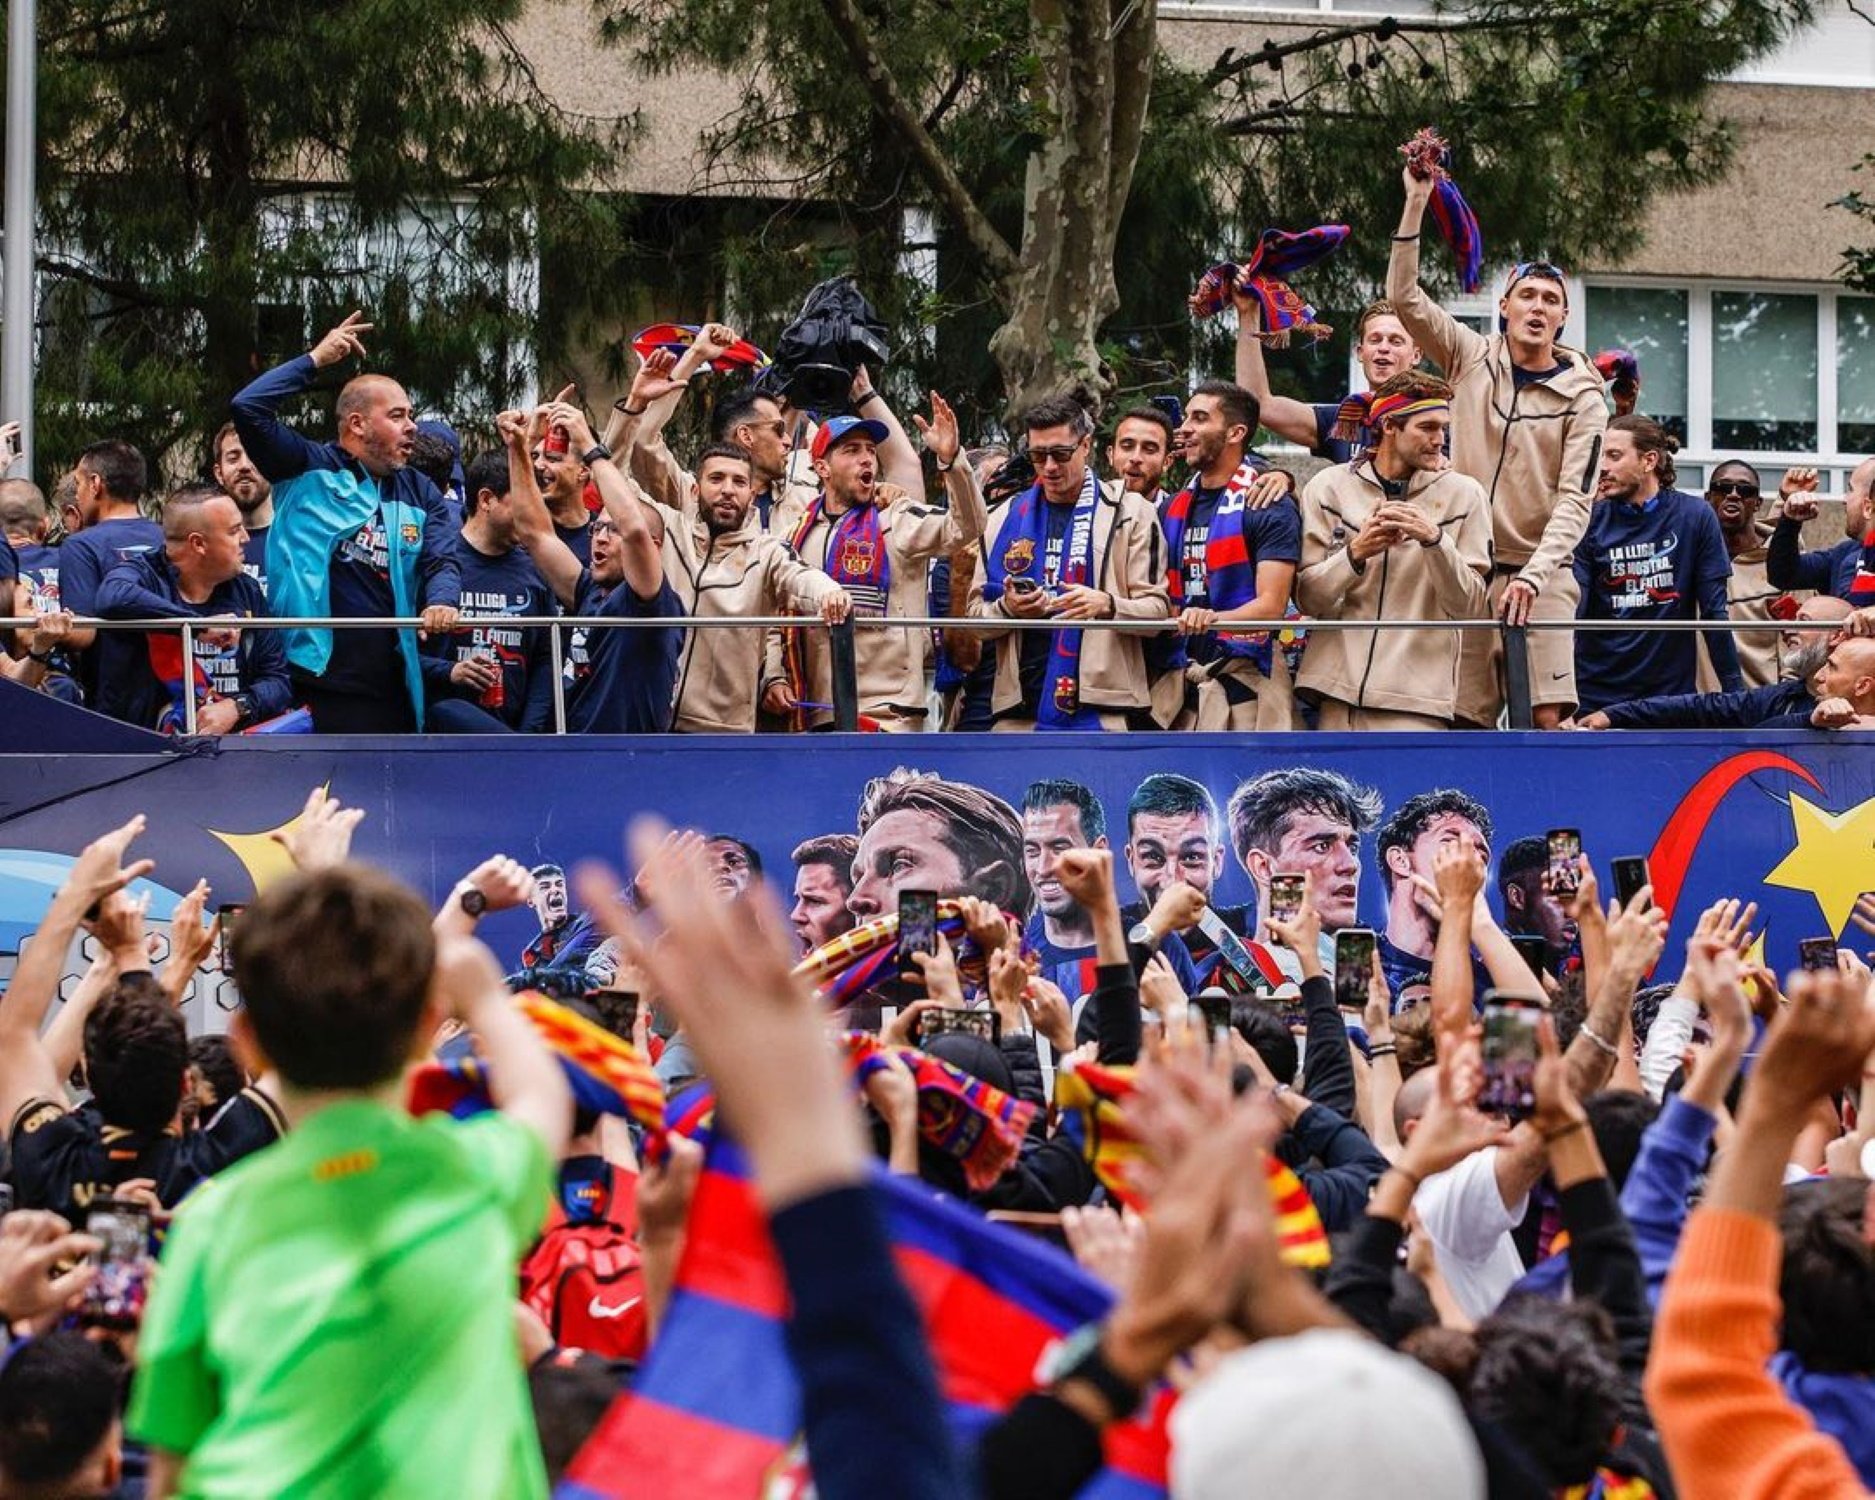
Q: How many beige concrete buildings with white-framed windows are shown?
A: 1